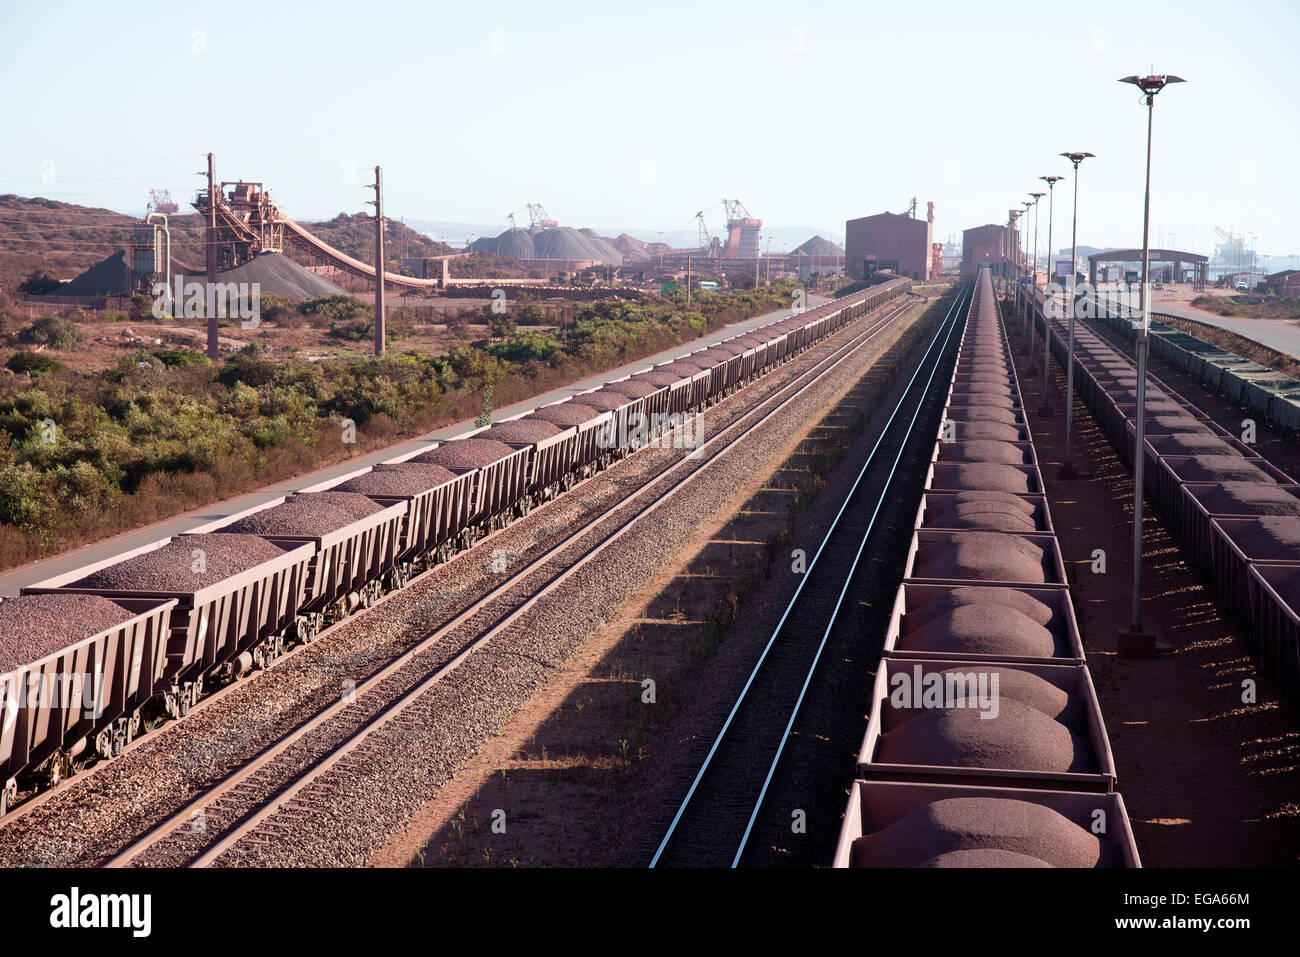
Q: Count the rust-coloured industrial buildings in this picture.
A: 2